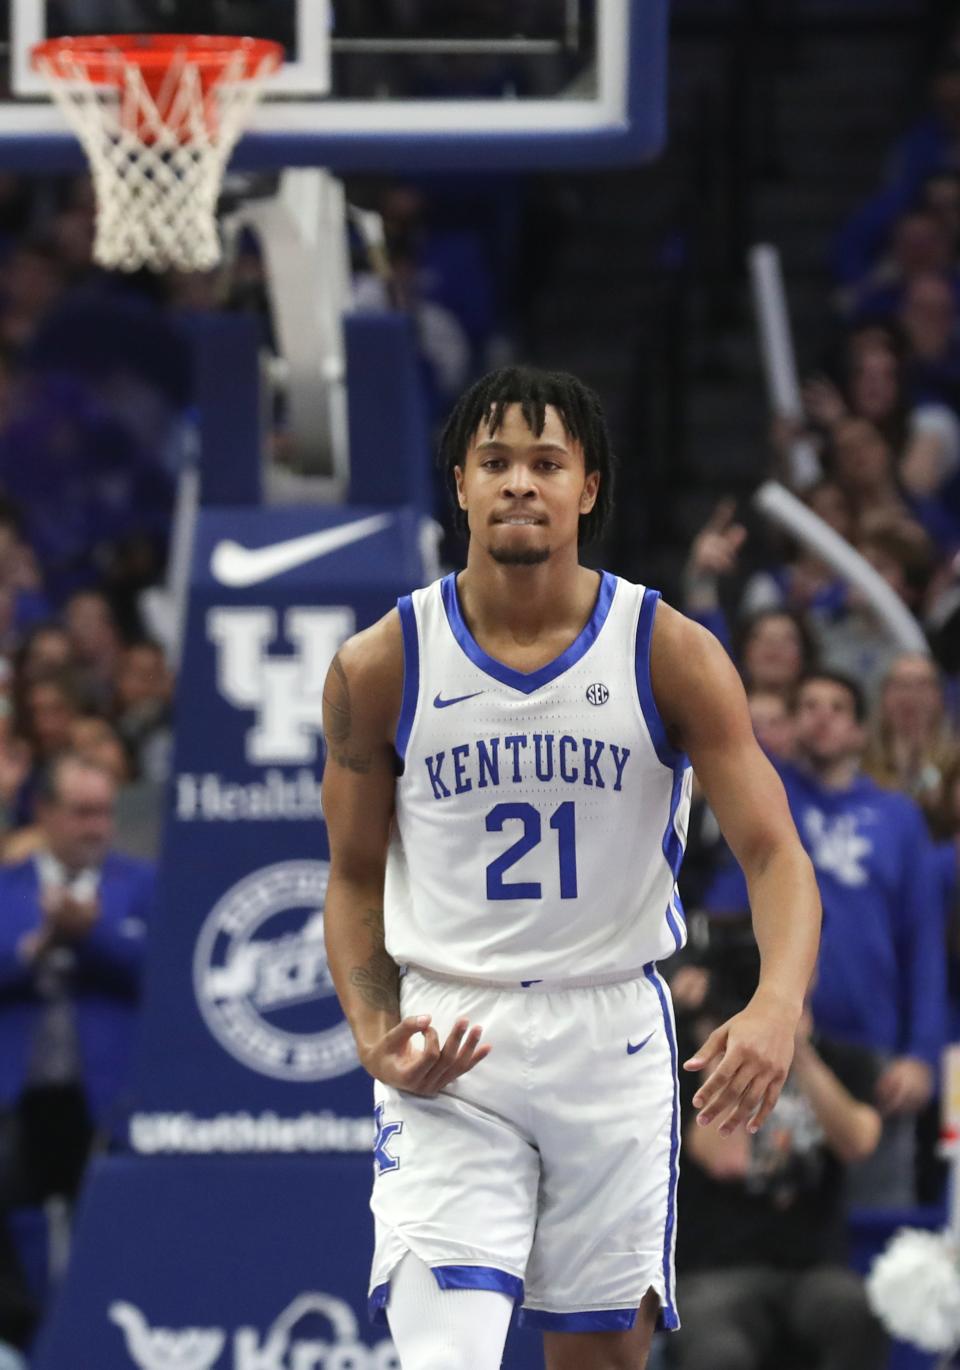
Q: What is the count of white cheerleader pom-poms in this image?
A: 1